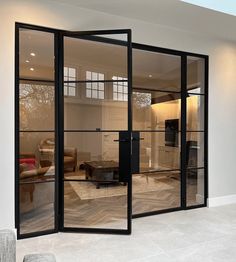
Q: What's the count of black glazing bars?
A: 12